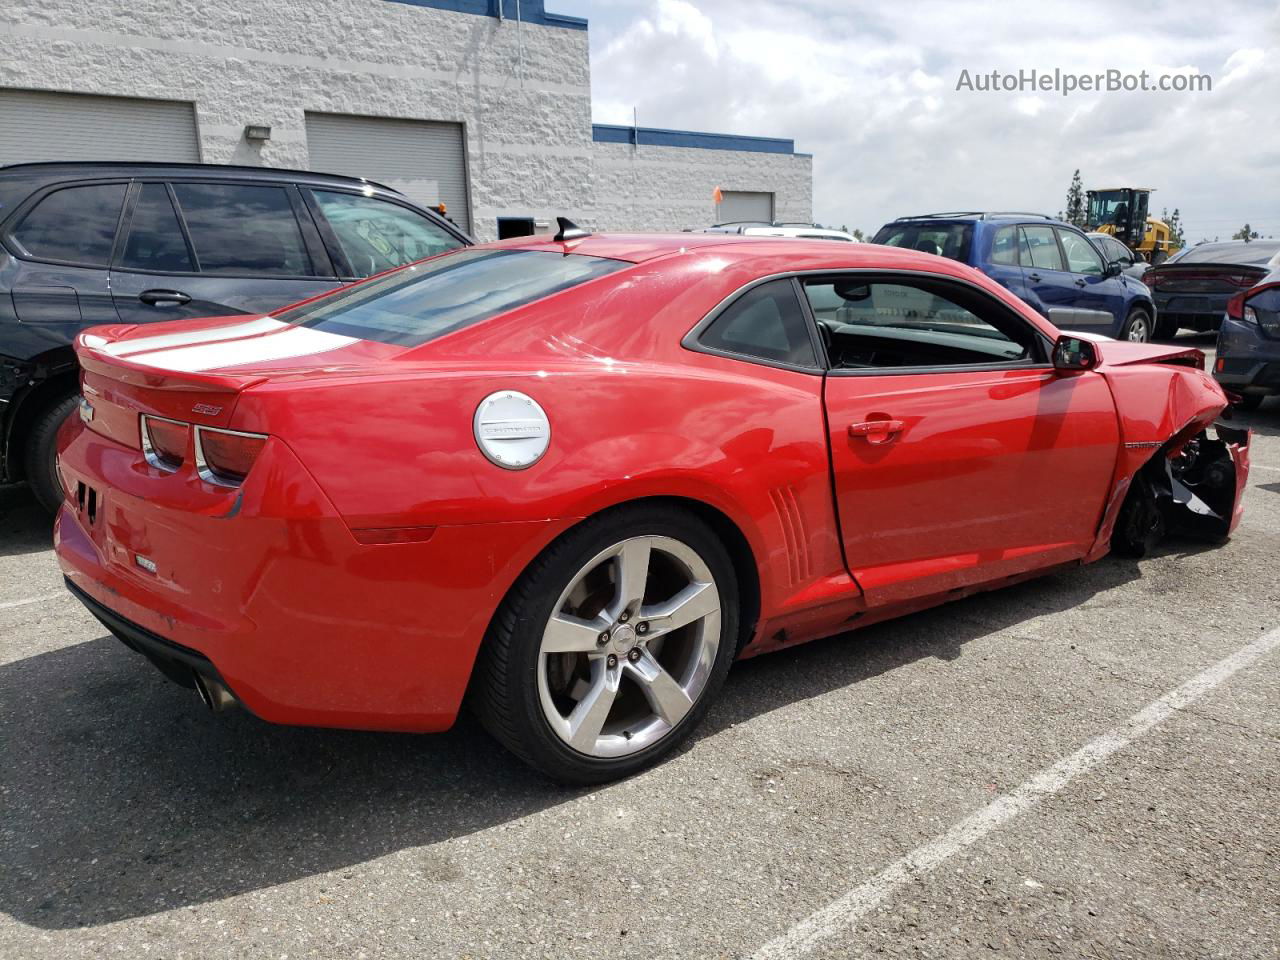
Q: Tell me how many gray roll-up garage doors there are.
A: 3